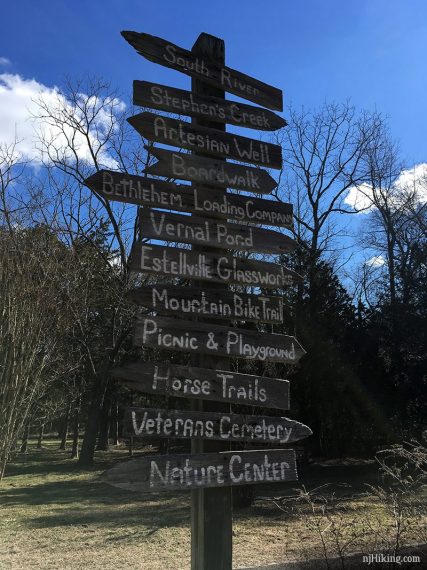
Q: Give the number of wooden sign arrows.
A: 12